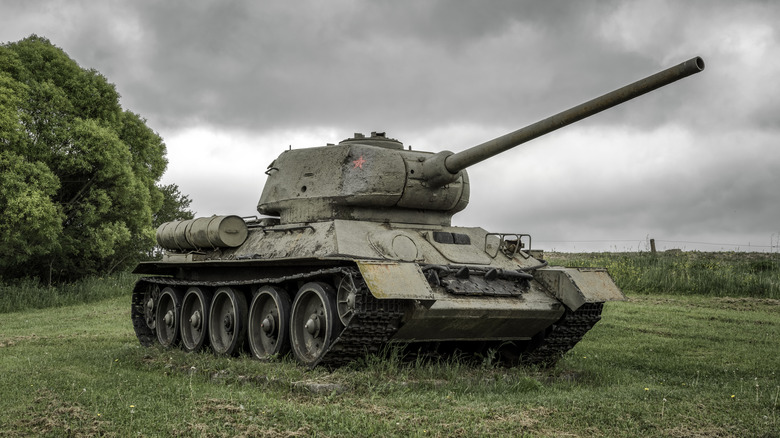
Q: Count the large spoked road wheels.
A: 5